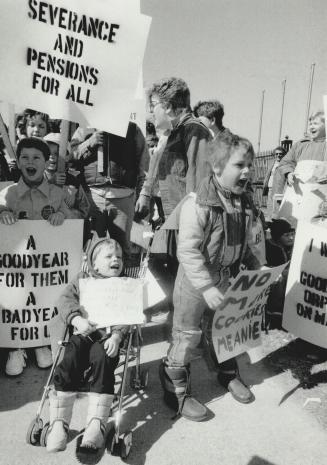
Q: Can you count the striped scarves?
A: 0